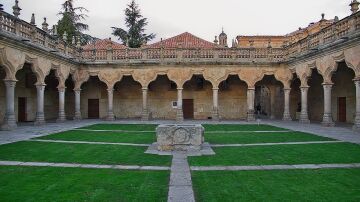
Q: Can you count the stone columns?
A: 13